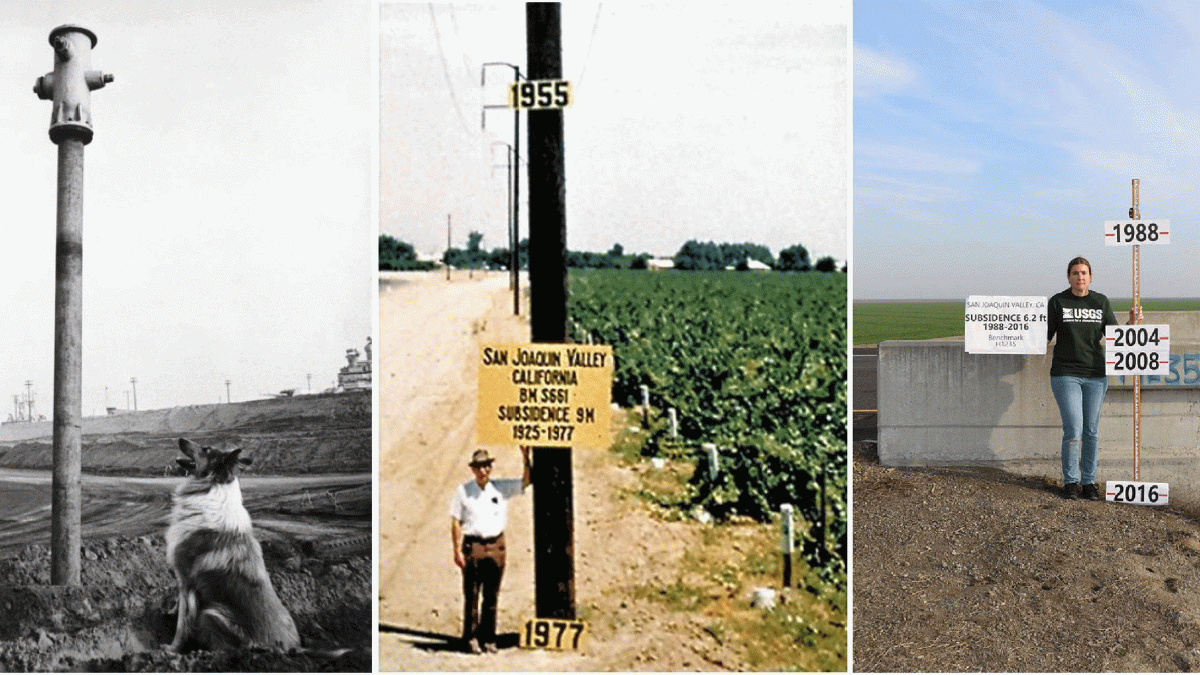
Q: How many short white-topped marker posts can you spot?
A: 4